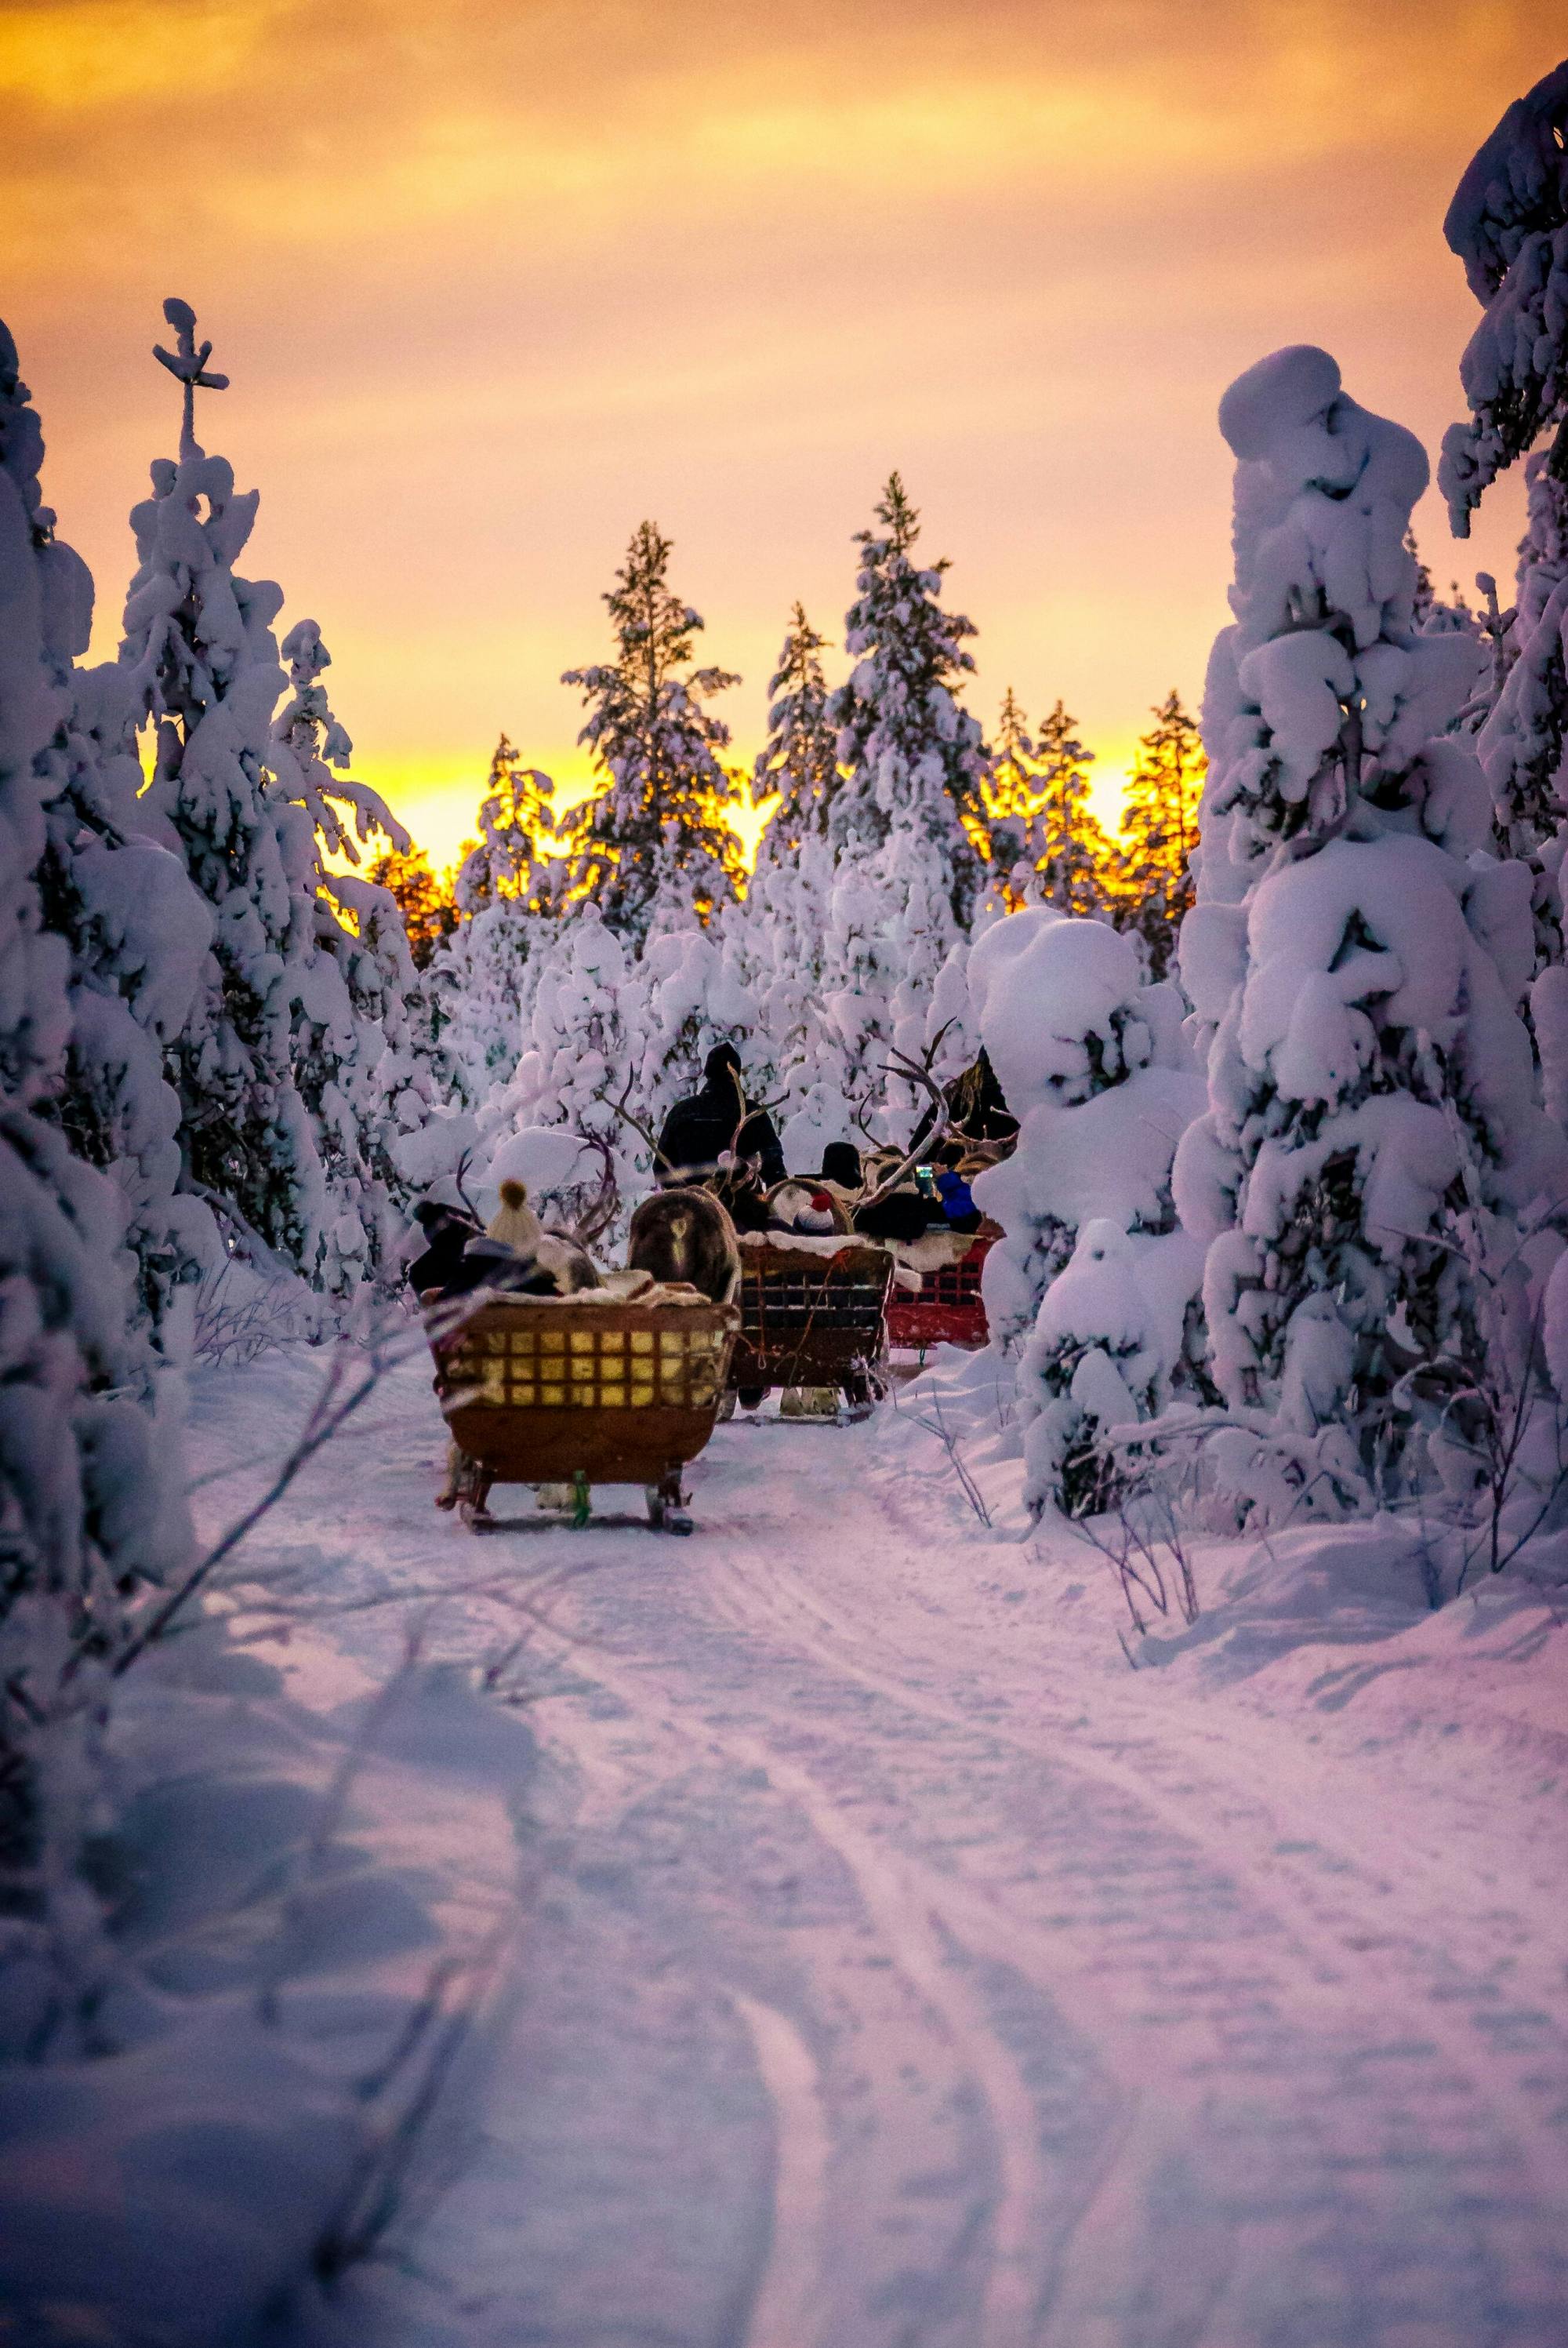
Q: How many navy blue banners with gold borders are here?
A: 0